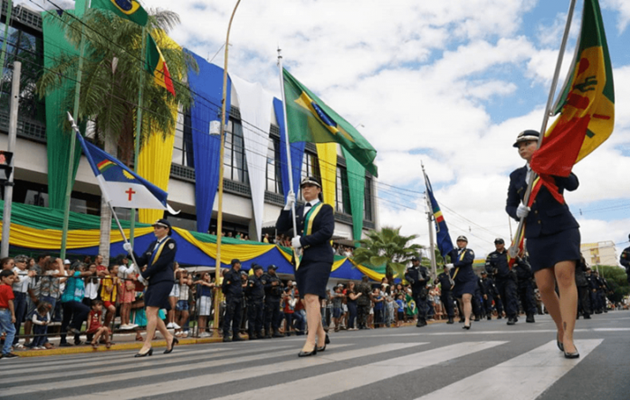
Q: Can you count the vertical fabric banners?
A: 7